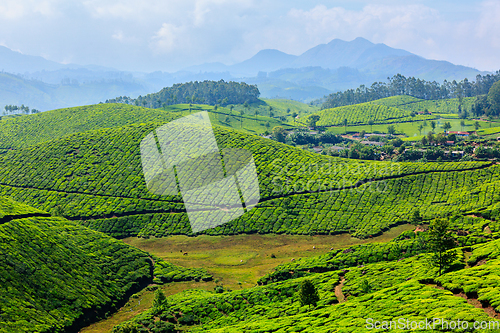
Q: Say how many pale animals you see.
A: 4